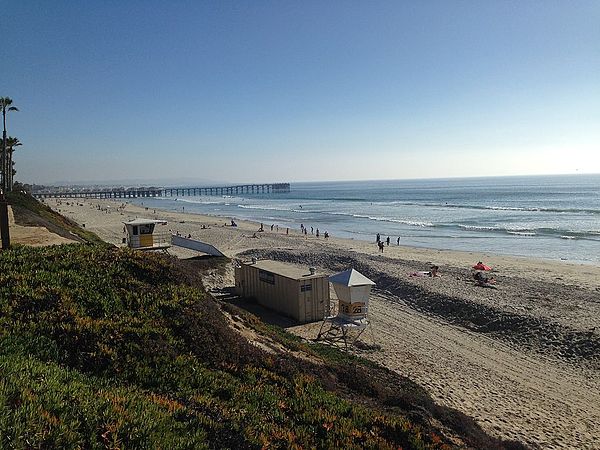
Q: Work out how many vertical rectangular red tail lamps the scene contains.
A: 0